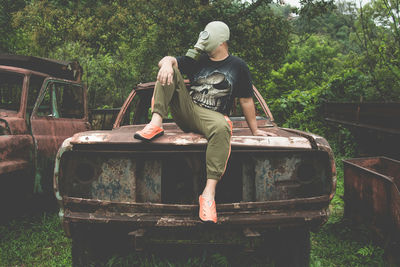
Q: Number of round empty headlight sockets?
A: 2